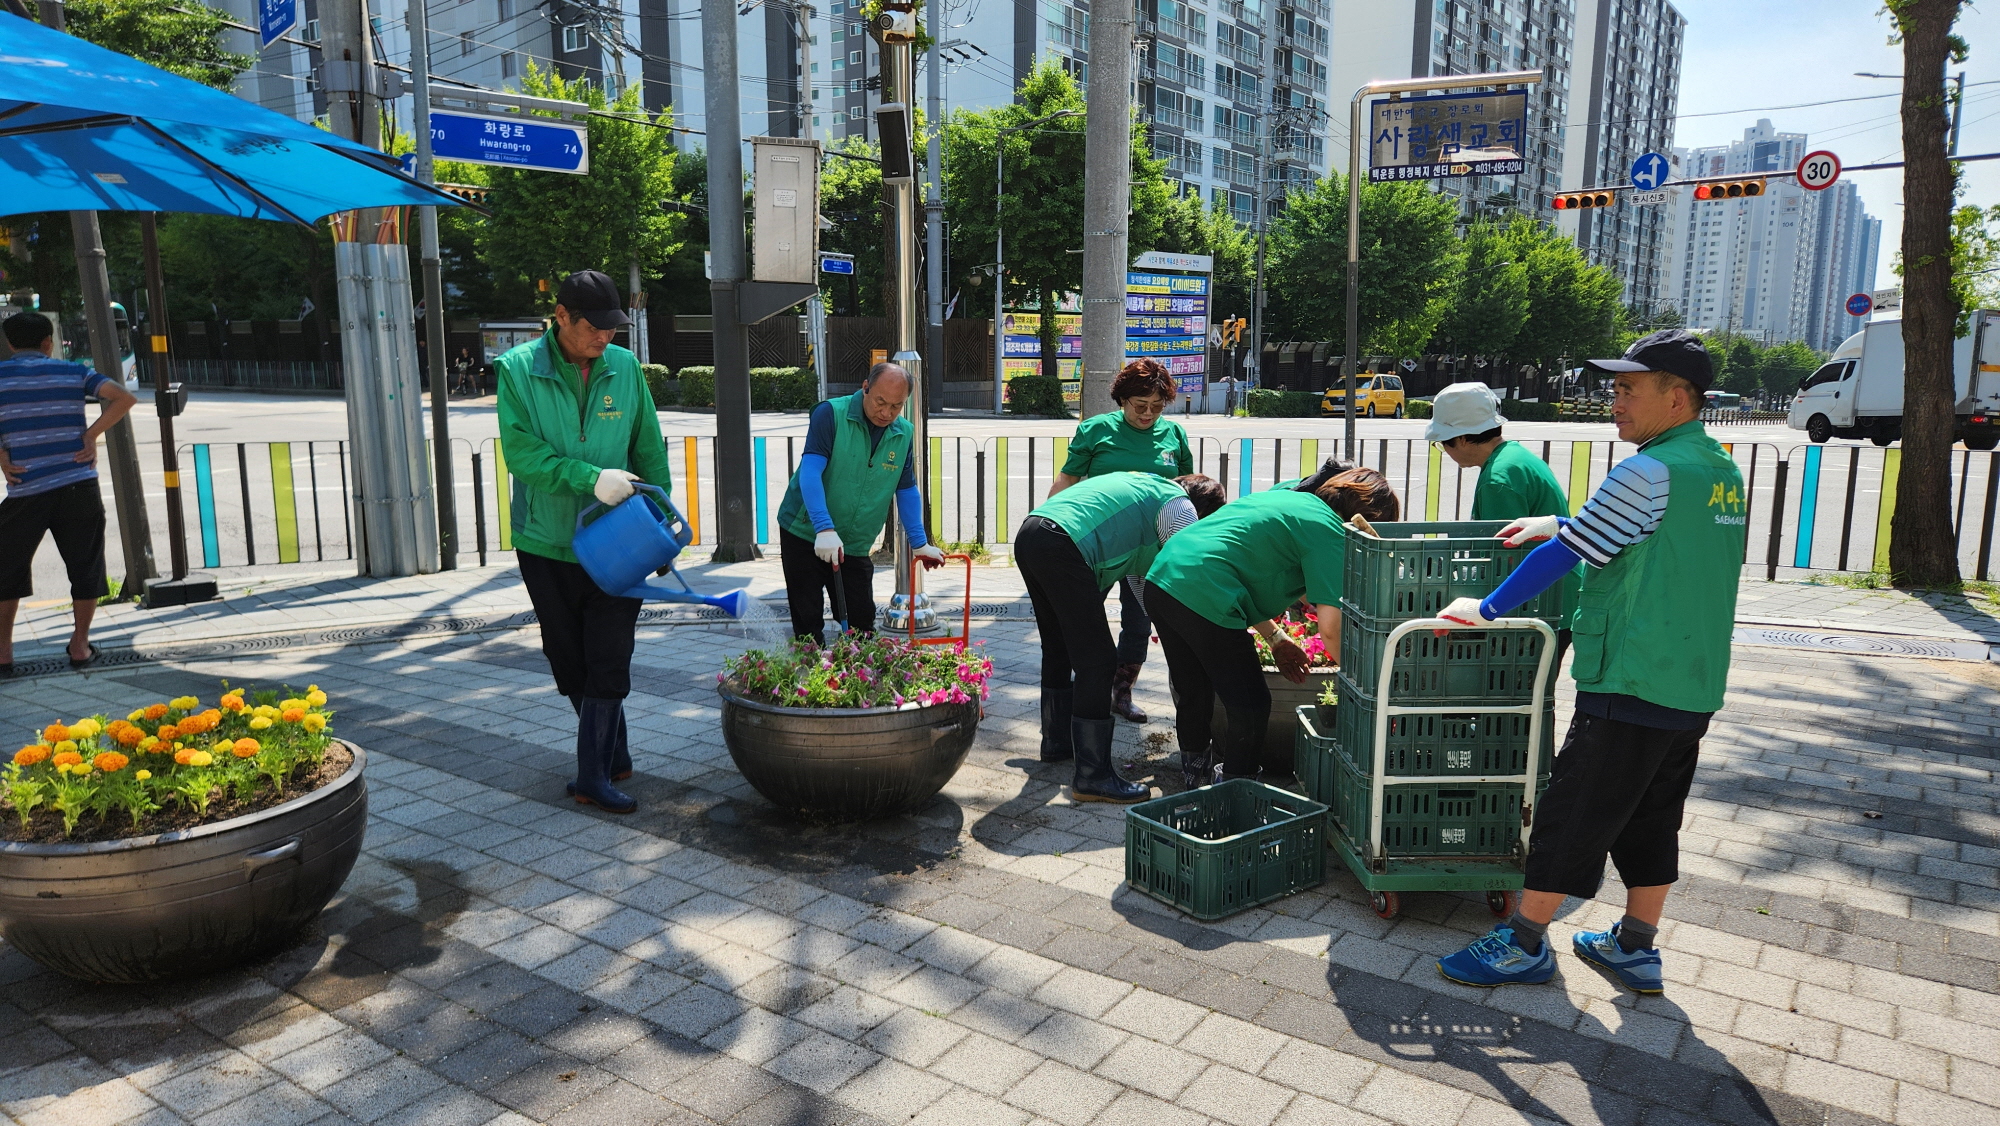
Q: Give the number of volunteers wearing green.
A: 8